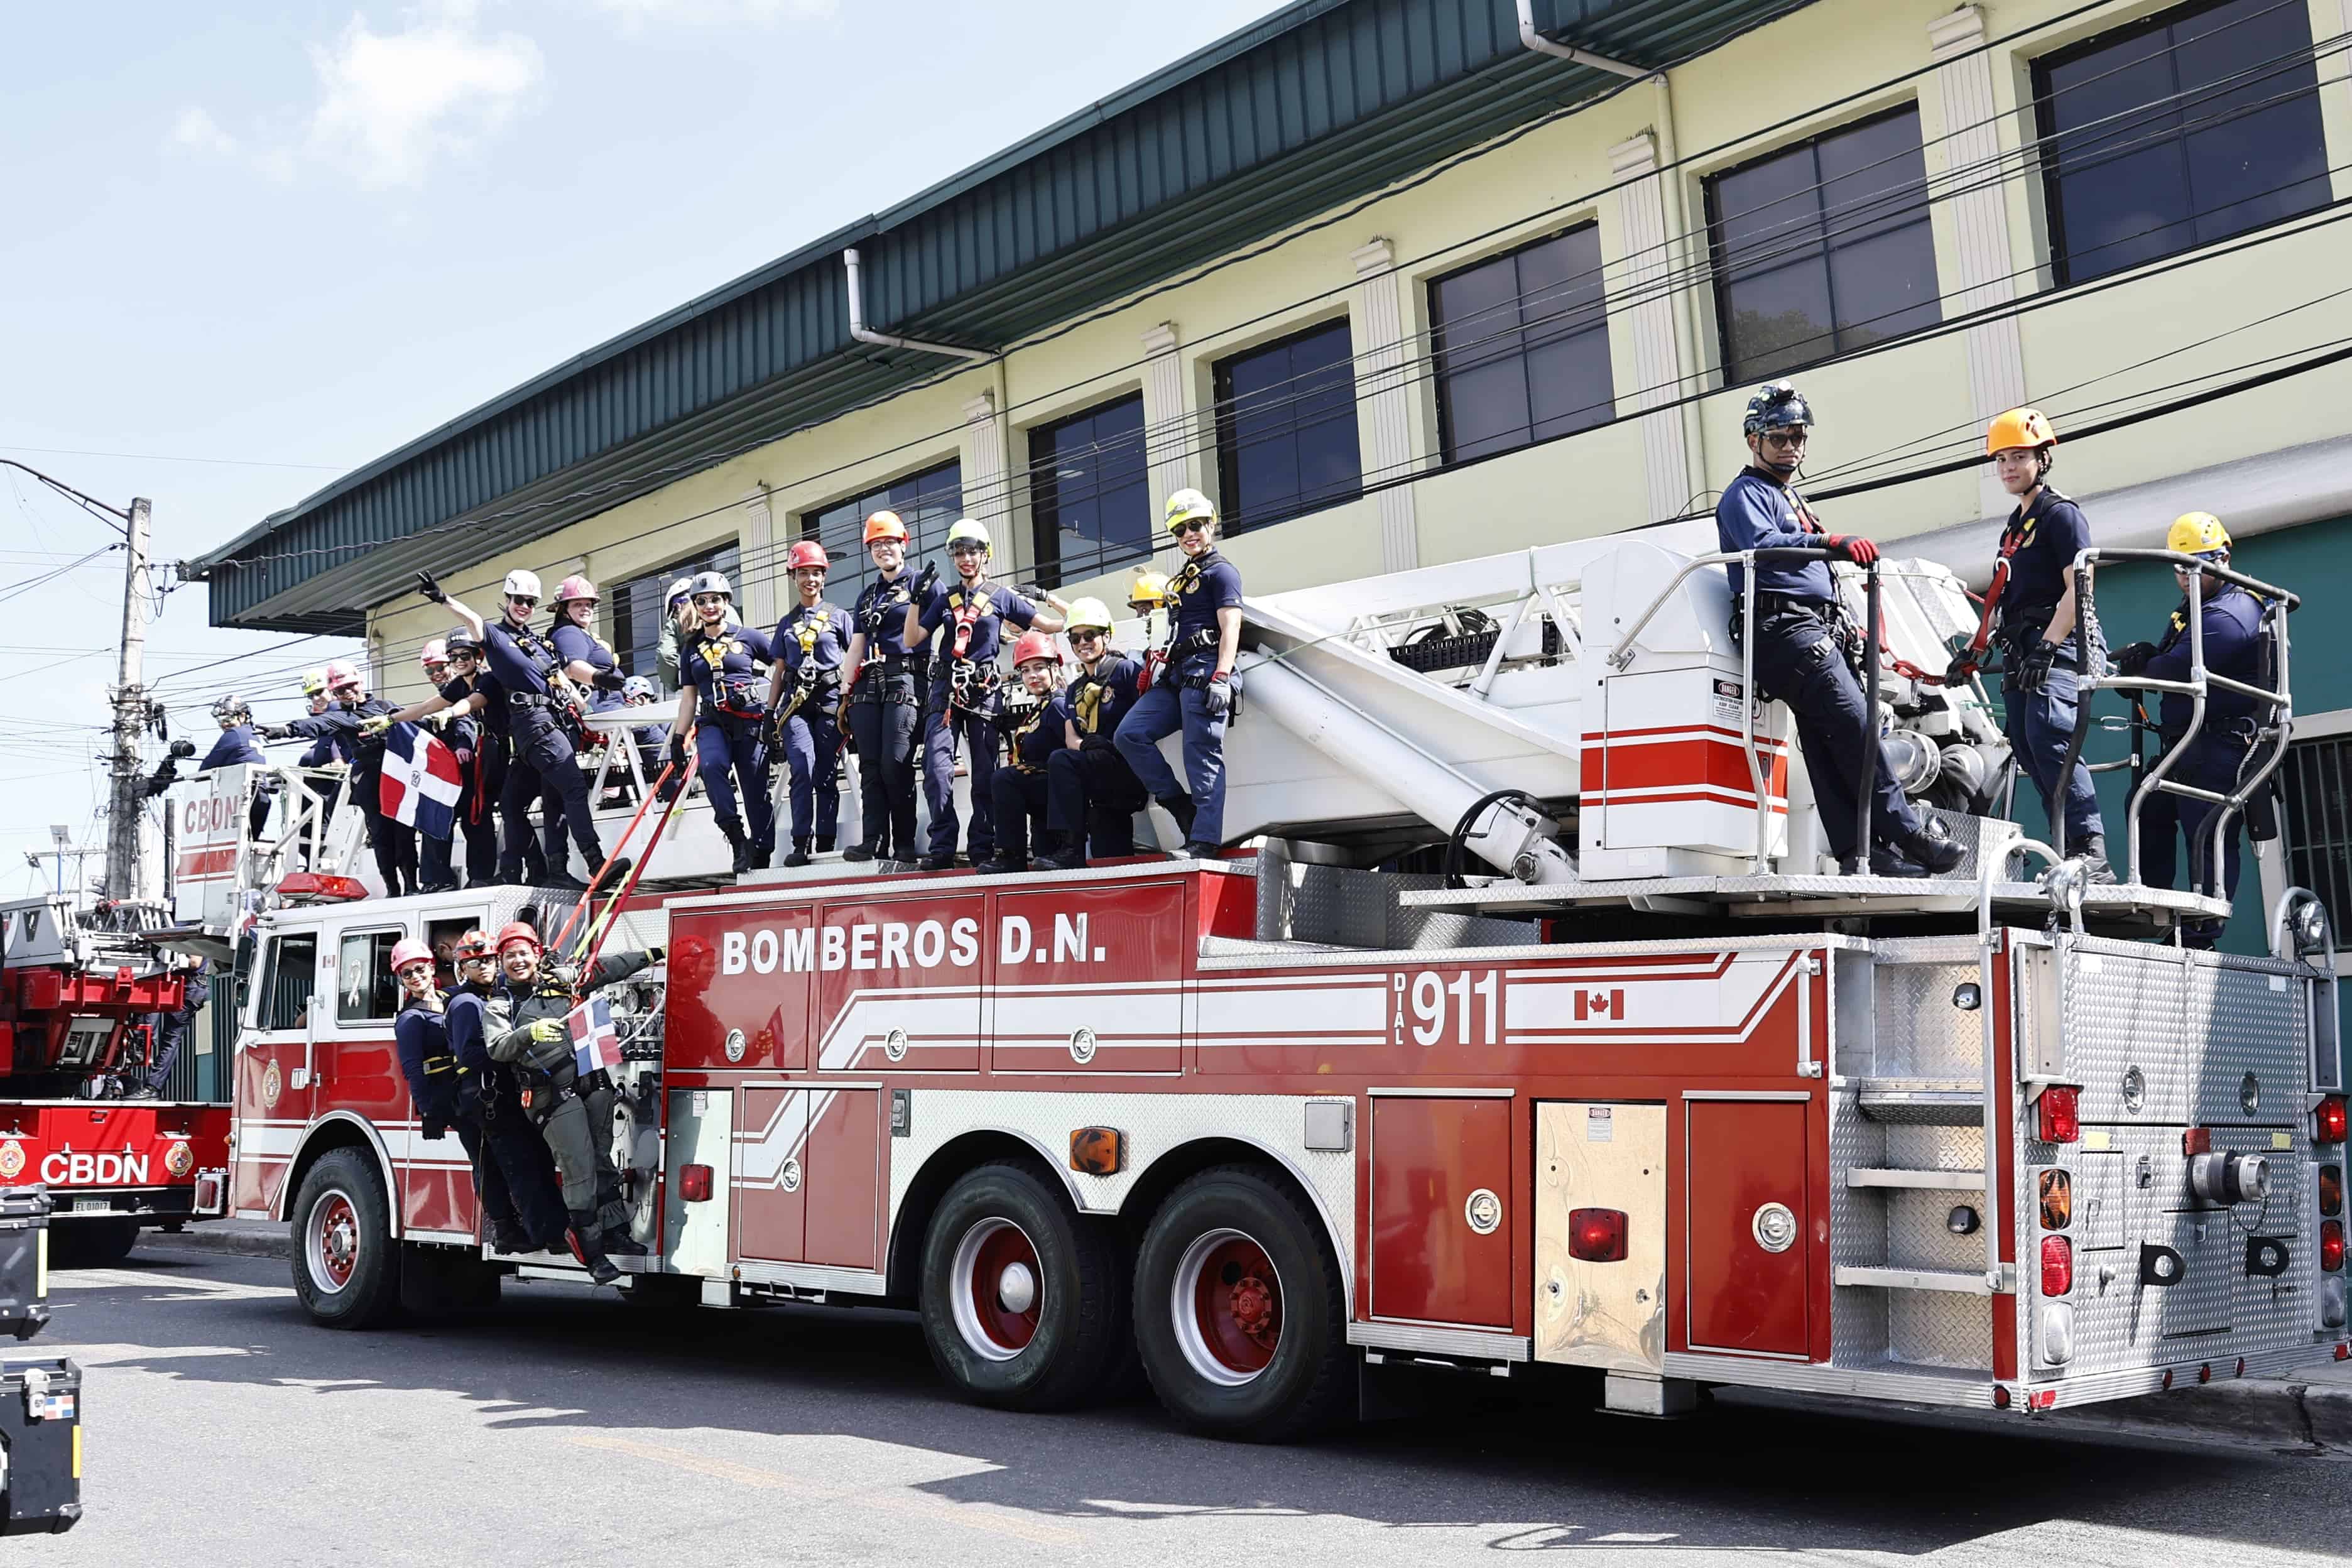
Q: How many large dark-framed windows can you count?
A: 7